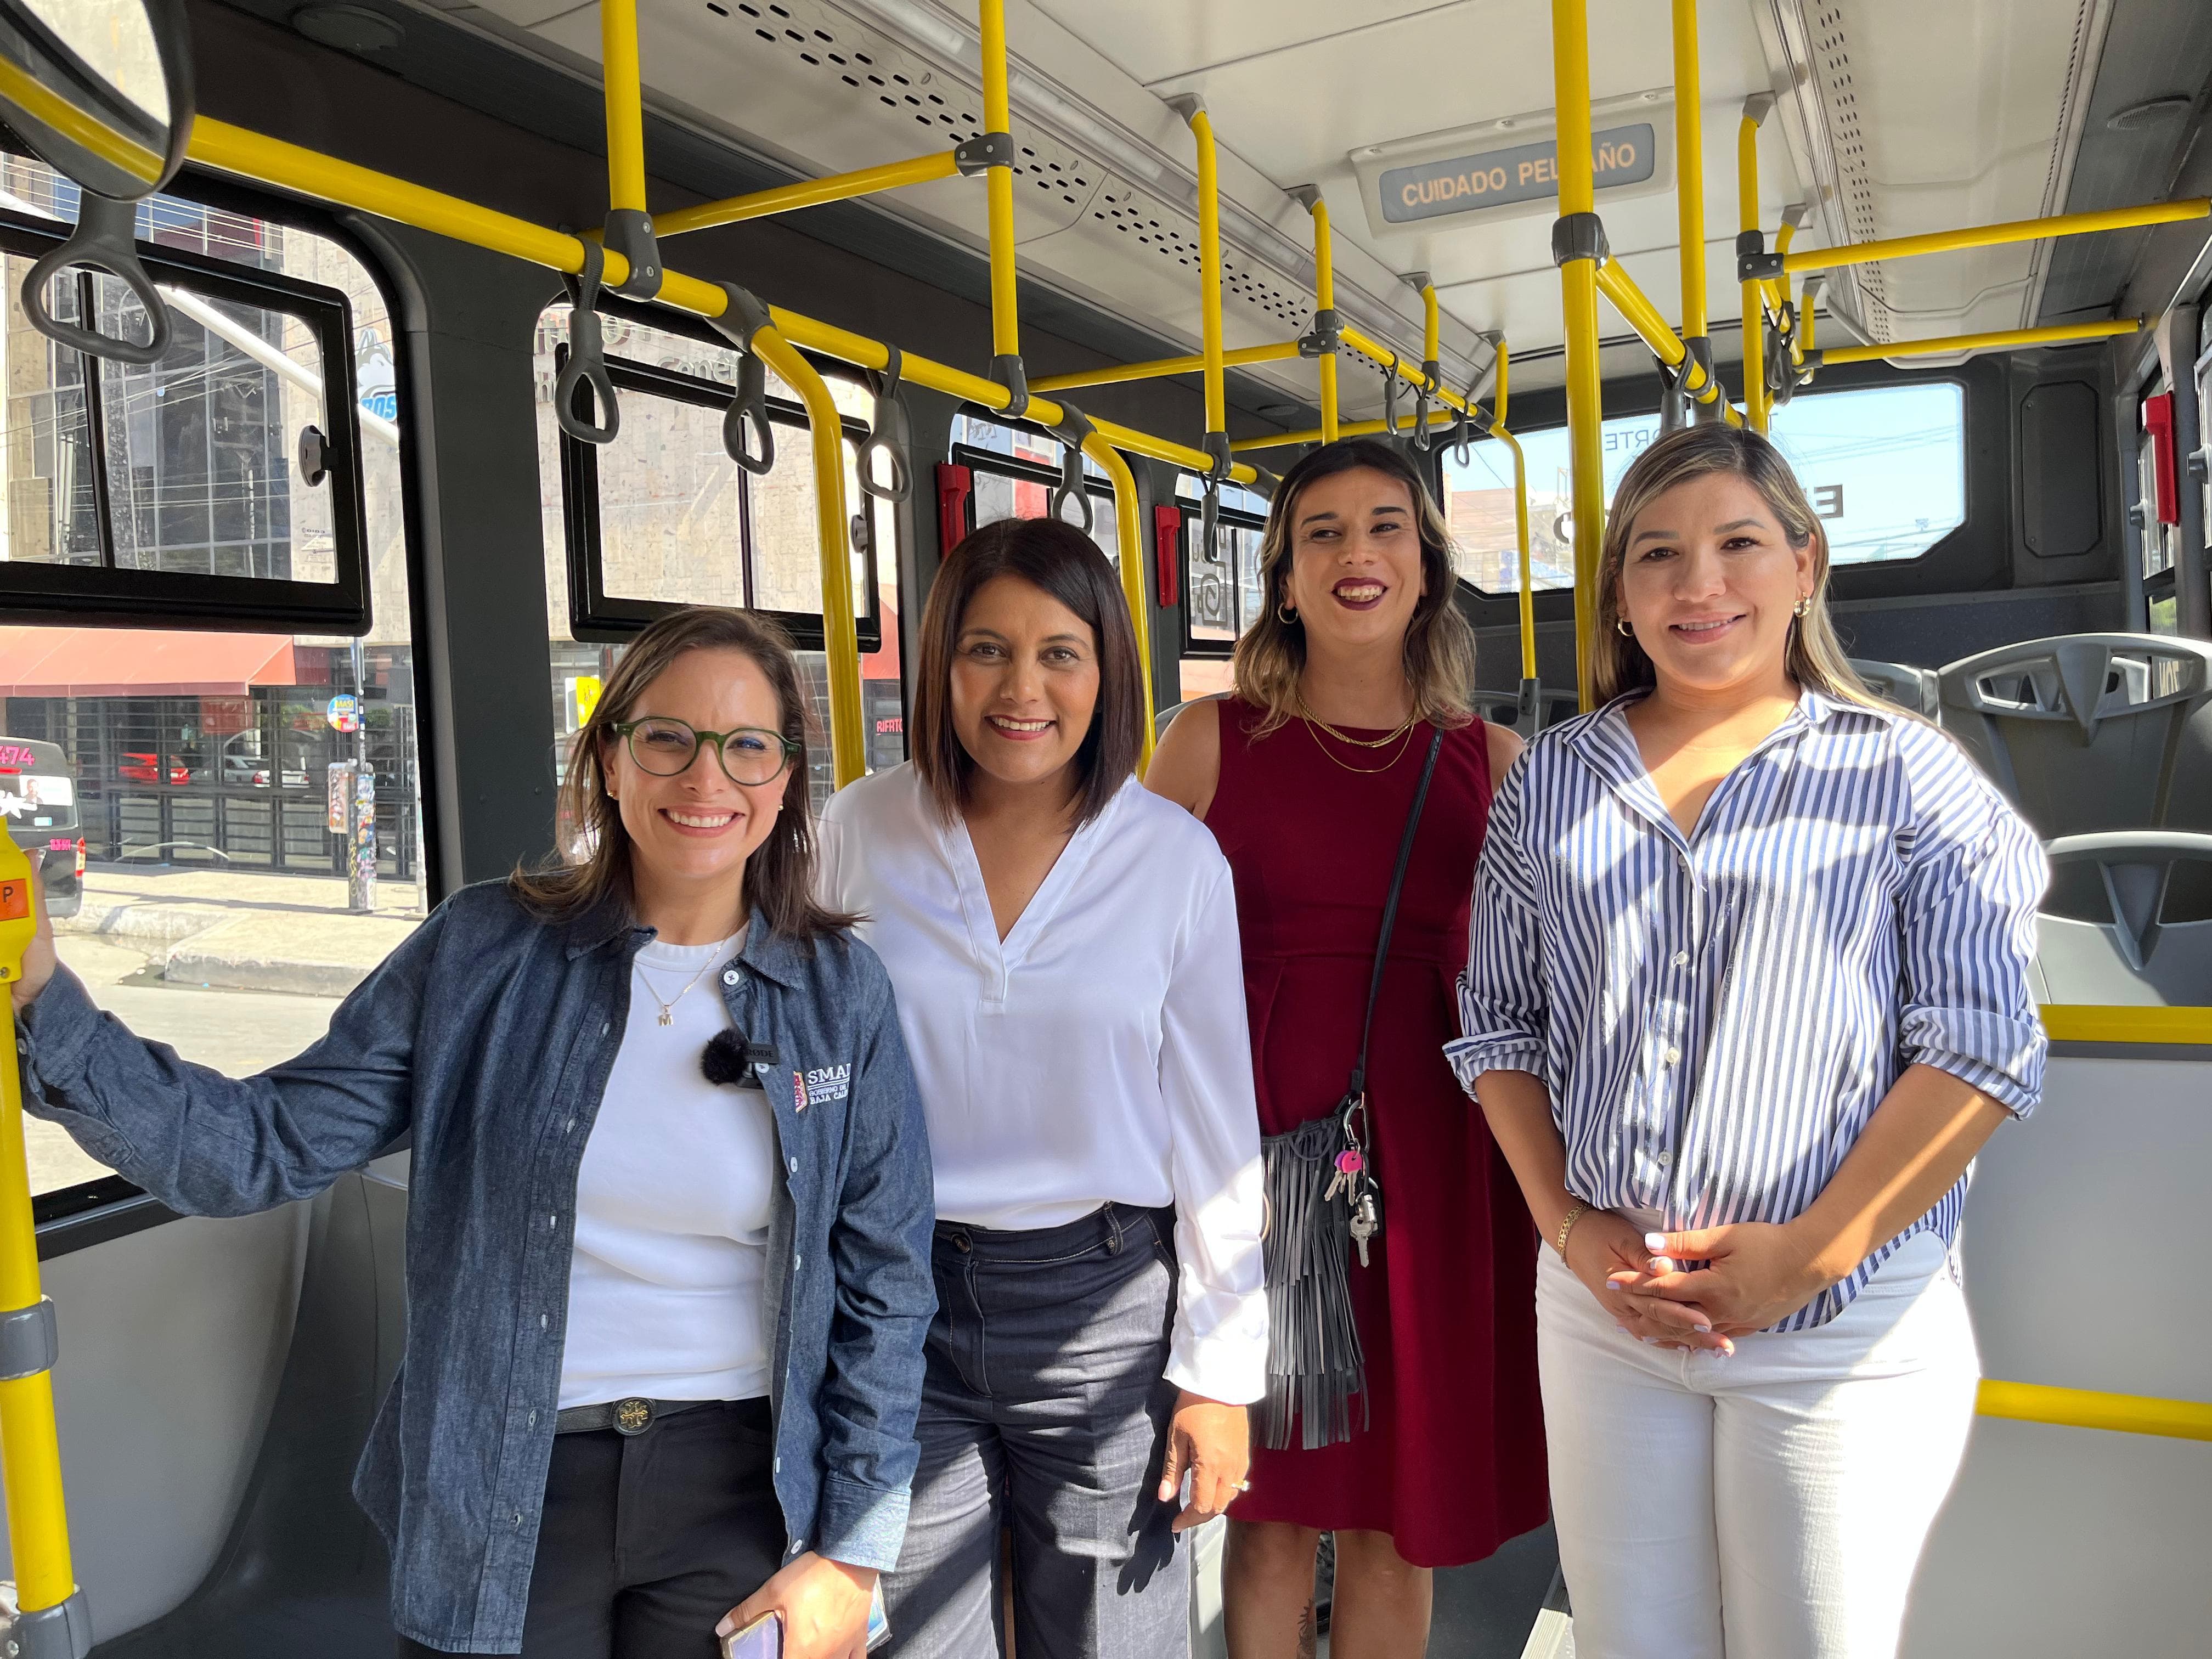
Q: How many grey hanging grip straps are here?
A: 12